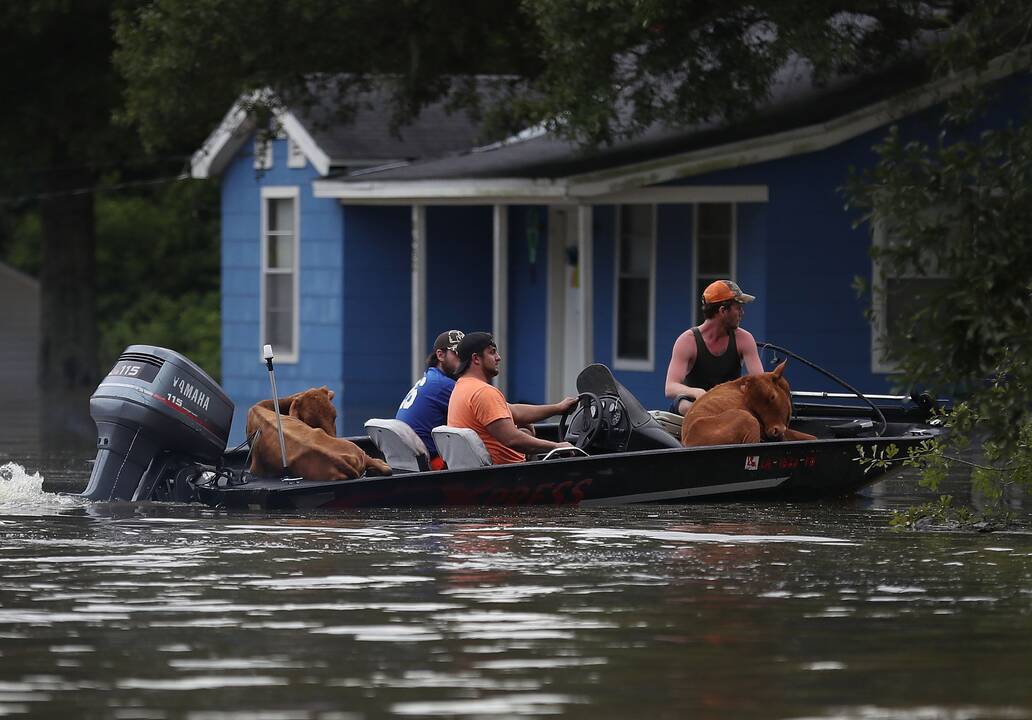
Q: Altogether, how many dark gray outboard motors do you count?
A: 1